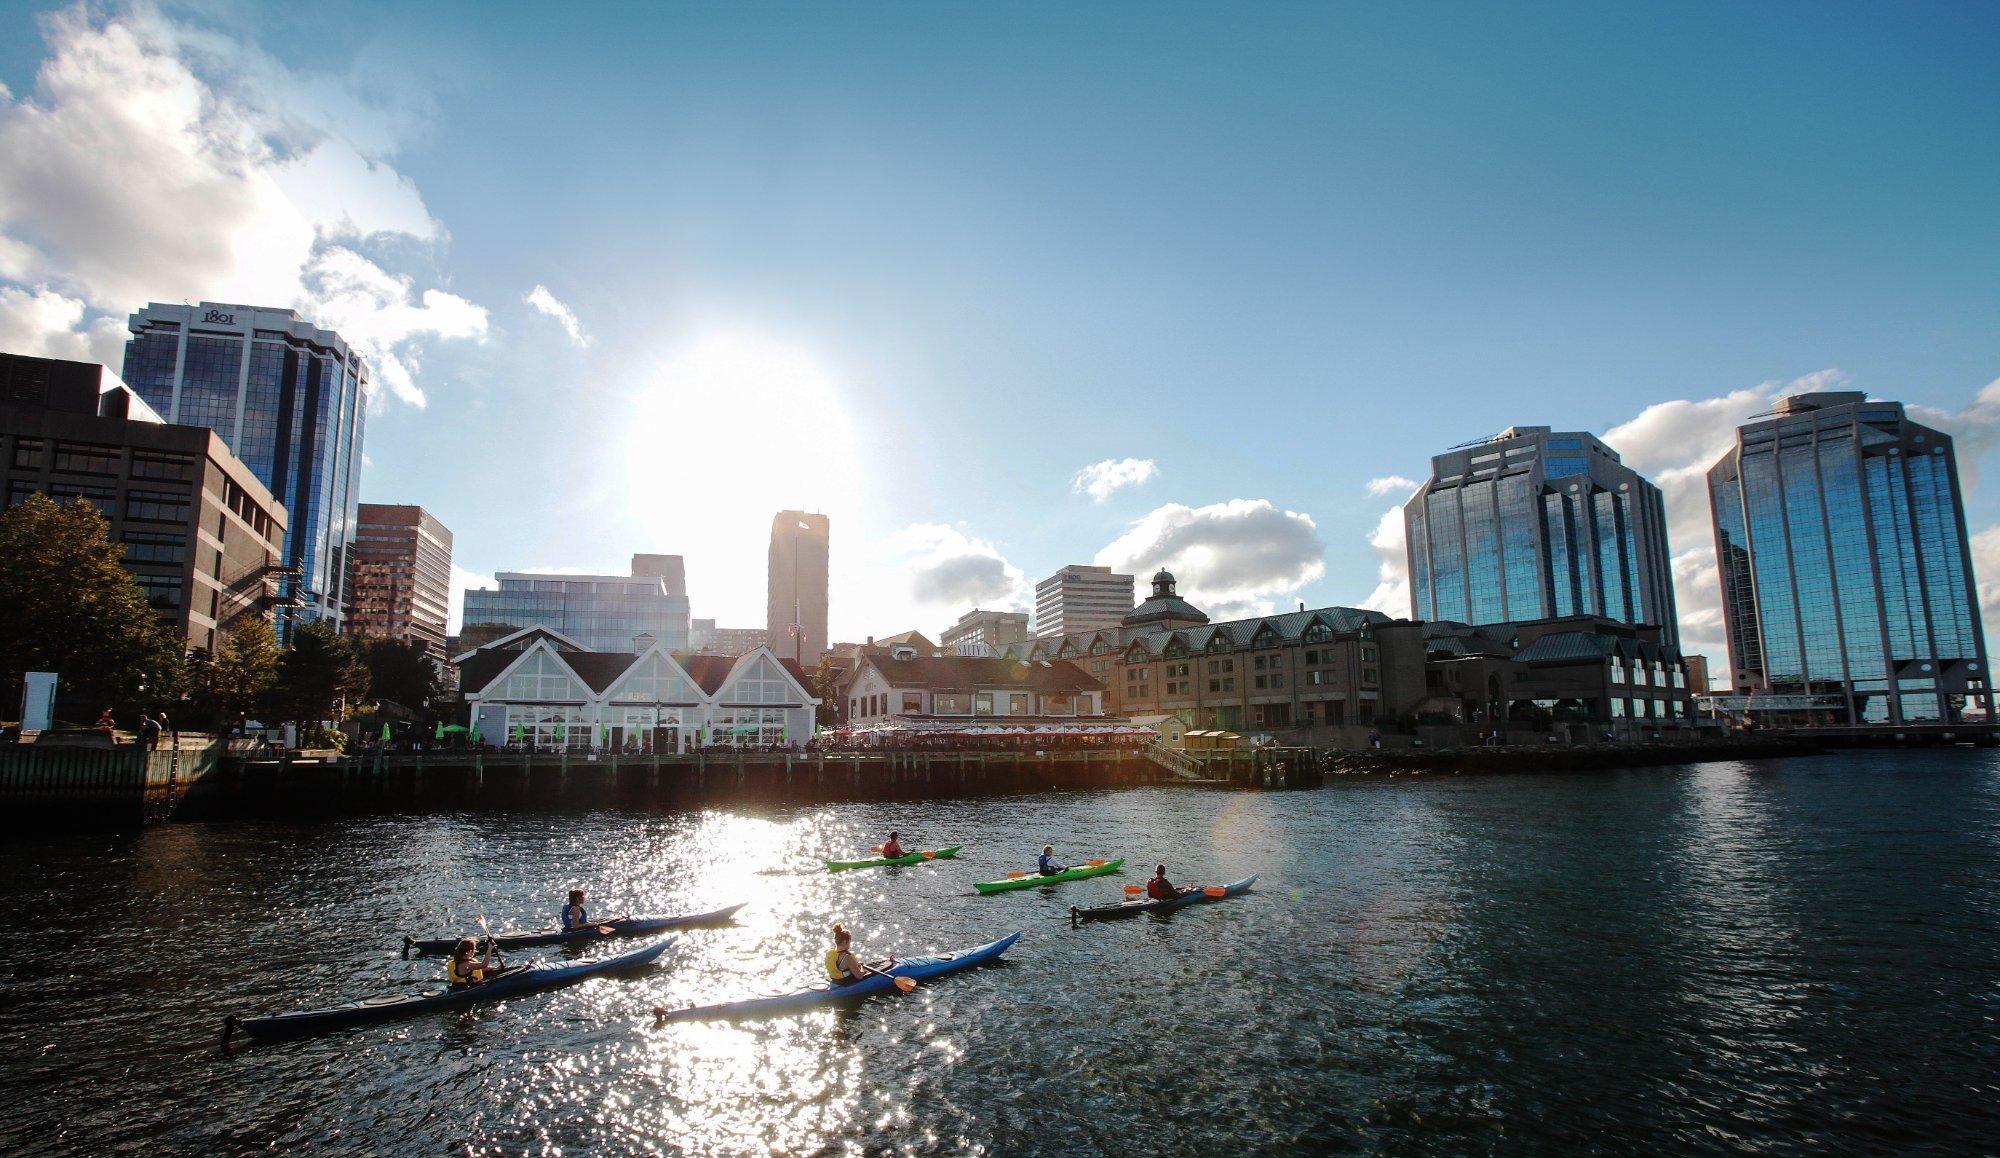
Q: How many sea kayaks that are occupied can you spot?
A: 6